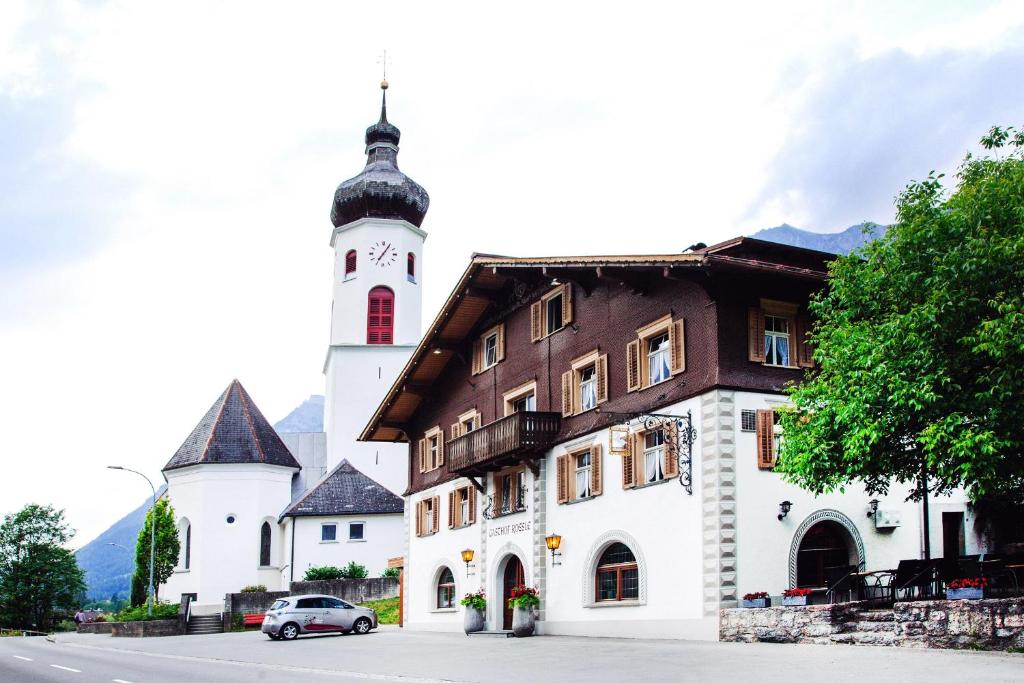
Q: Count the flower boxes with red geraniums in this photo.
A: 3